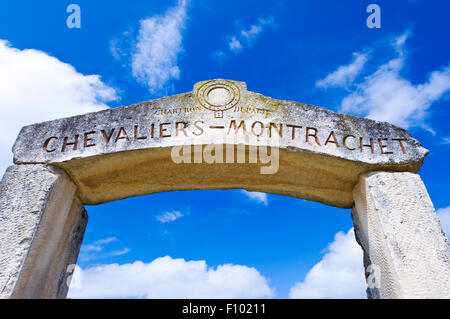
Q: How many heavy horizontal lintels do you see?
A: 1